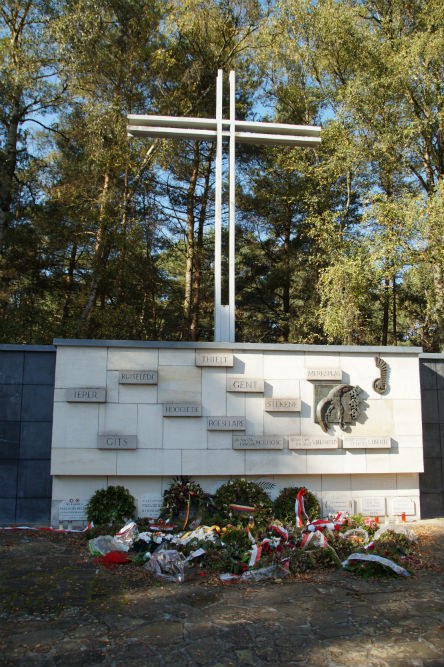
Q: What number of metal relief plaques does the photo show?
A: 2